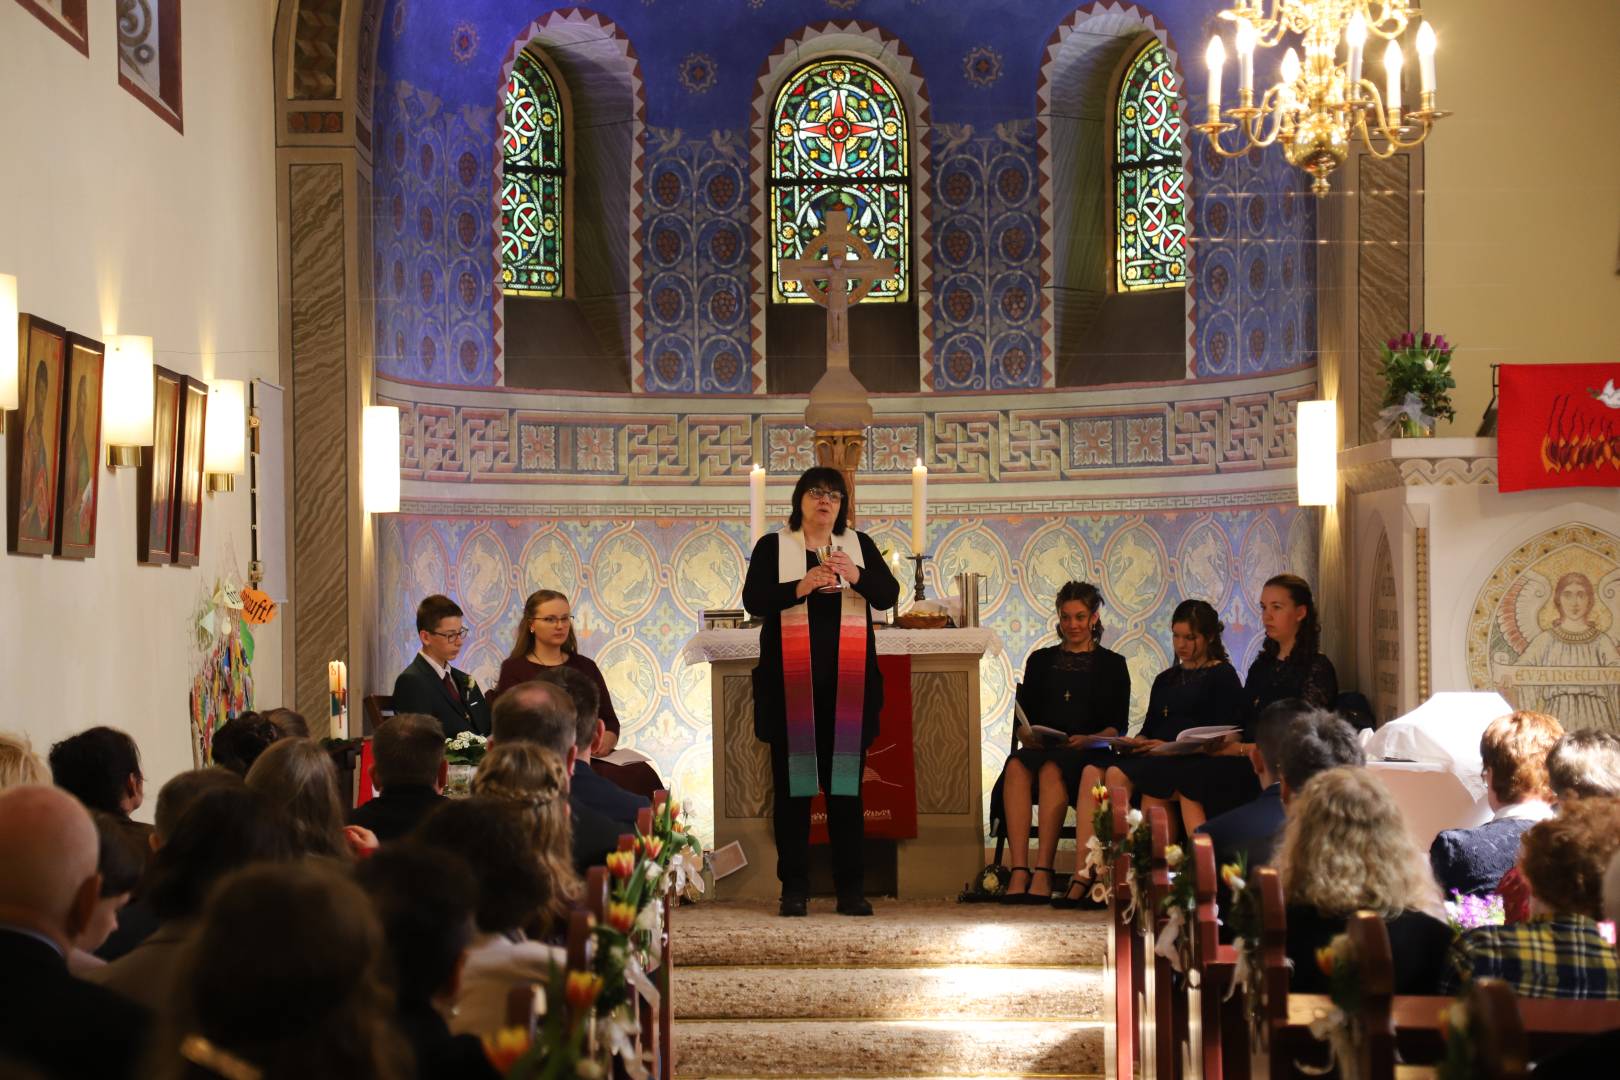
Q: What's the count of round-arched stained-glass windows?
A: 3